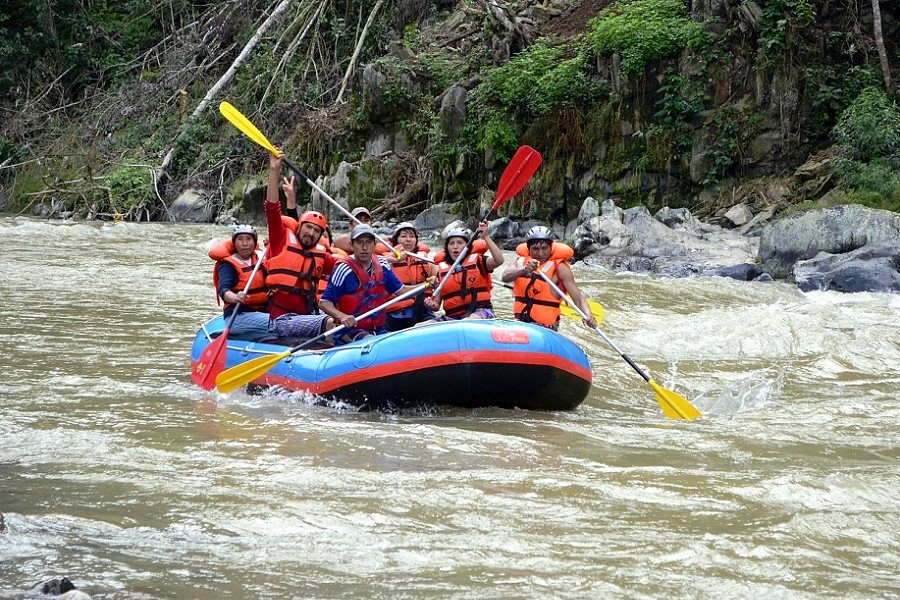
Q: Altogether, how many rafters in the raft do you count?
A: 8